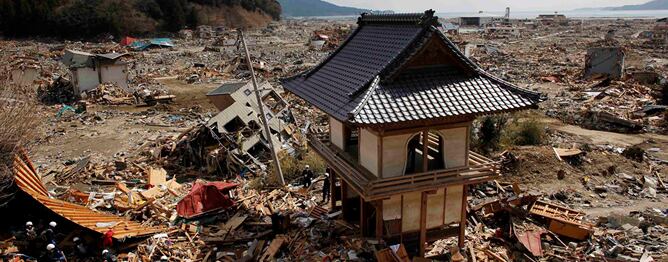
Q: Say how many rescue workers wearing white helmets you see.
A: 7